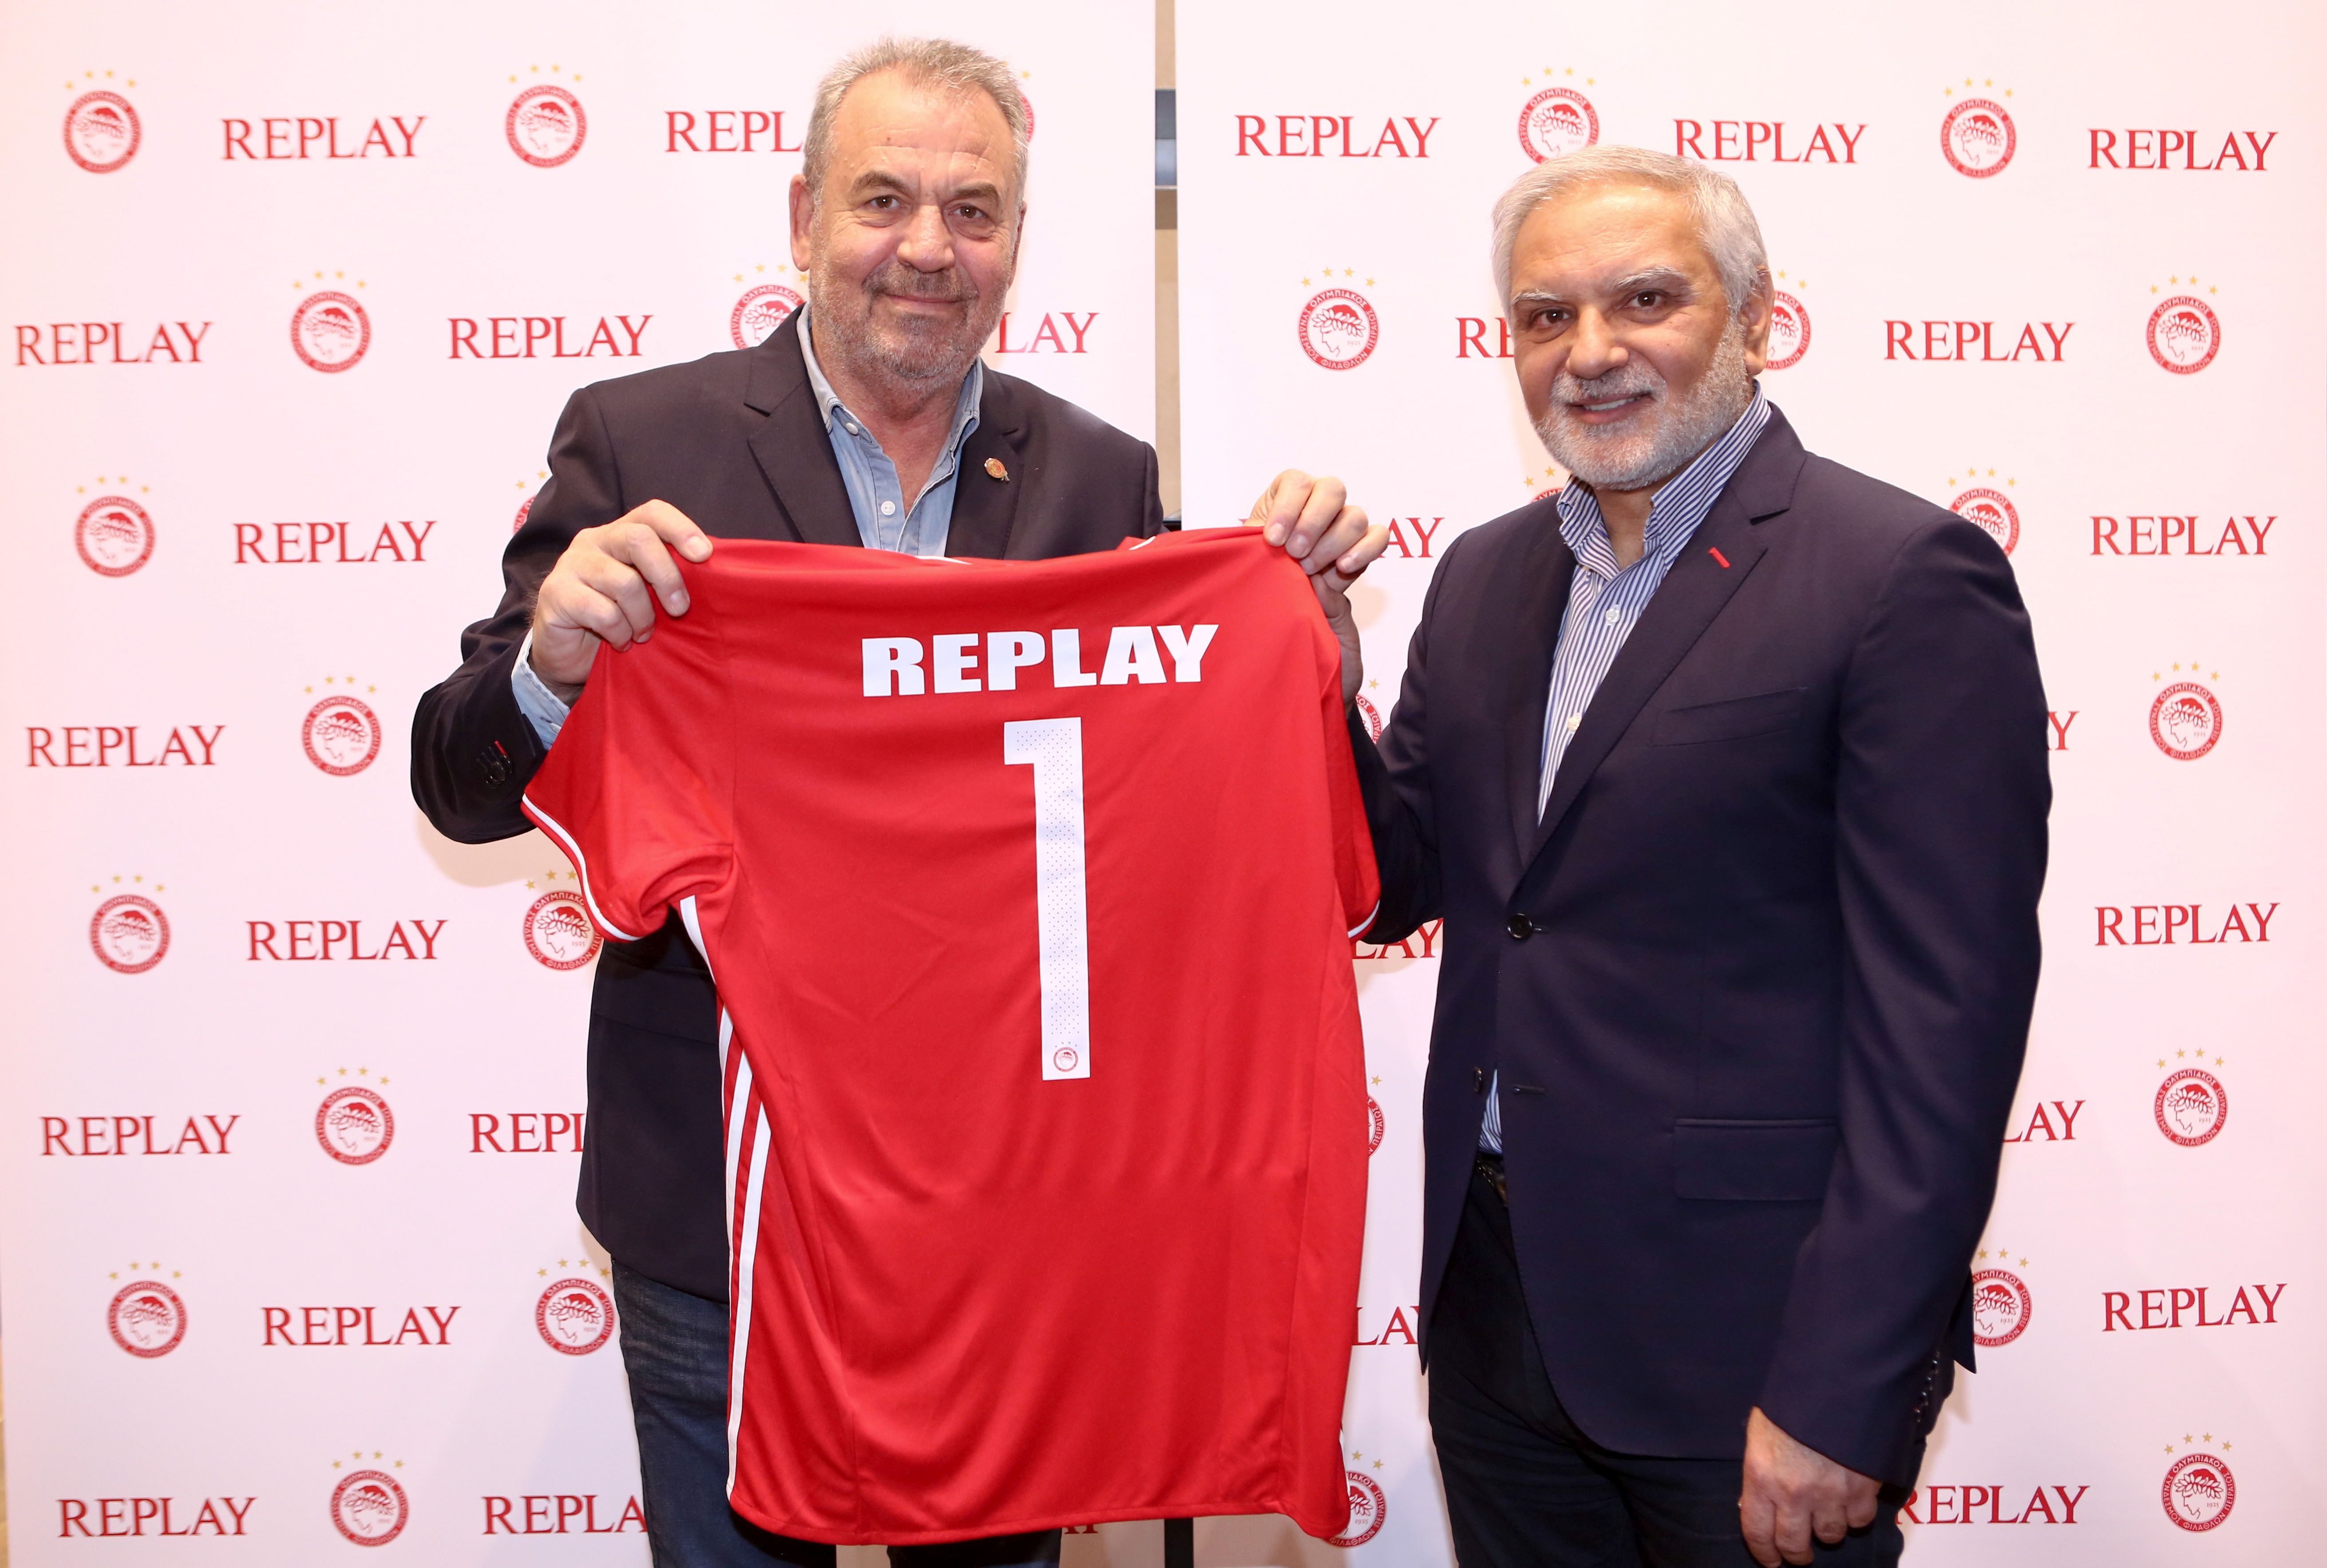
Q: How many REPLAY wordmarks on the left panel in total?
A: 13